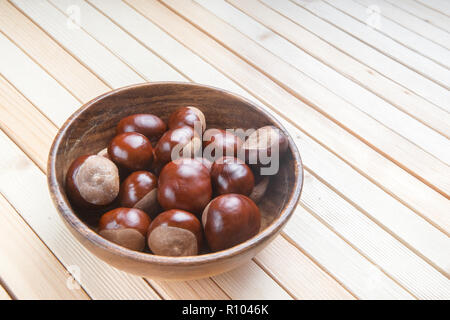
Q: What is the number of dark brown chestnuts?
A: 13